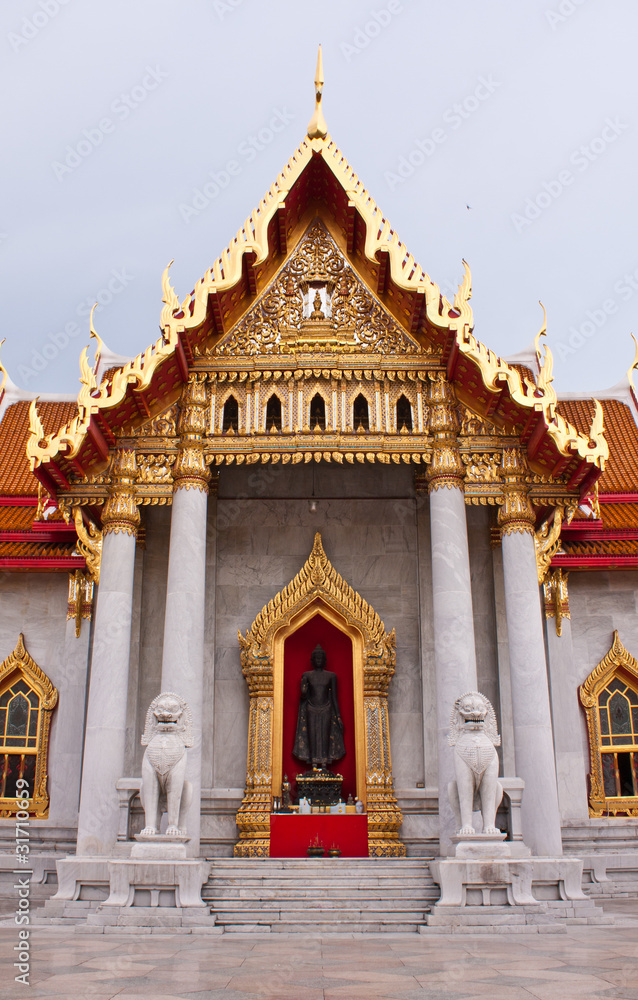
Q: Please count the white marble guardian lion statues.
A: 2